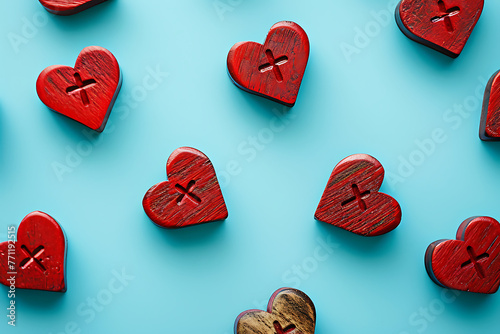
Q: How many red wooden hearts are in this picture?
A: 9